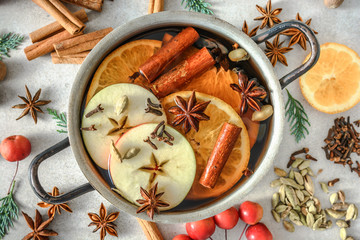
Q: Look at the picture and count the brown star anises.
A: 11